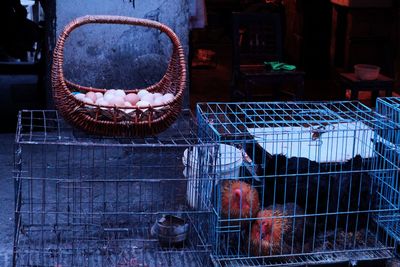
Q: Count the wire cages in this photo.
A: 3